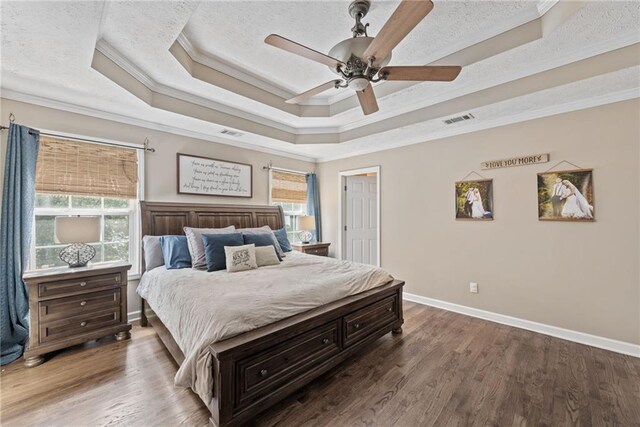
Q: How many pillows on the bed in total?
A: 9